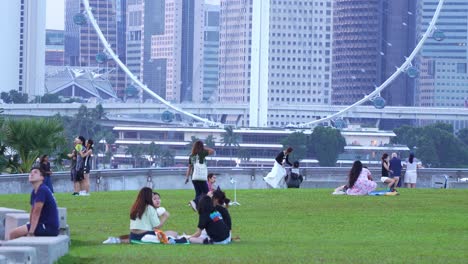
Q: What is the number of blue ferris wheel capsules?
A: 8